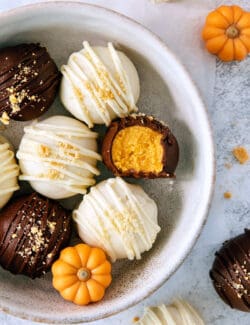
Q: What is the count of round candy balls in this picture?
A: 9